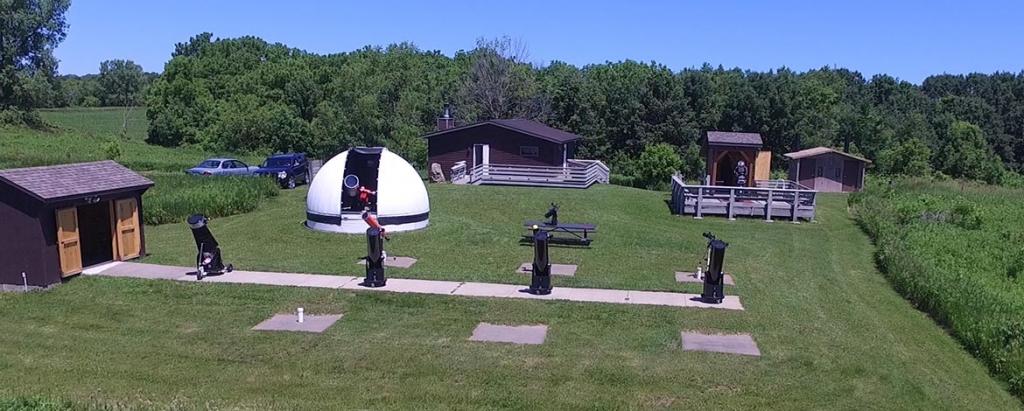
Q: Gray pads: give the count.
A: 6